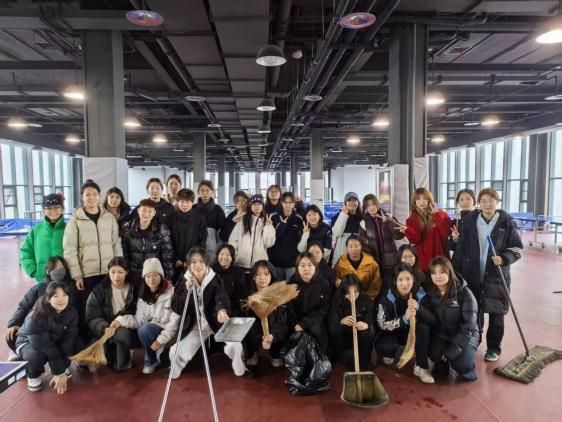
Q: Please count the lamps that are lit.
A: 11